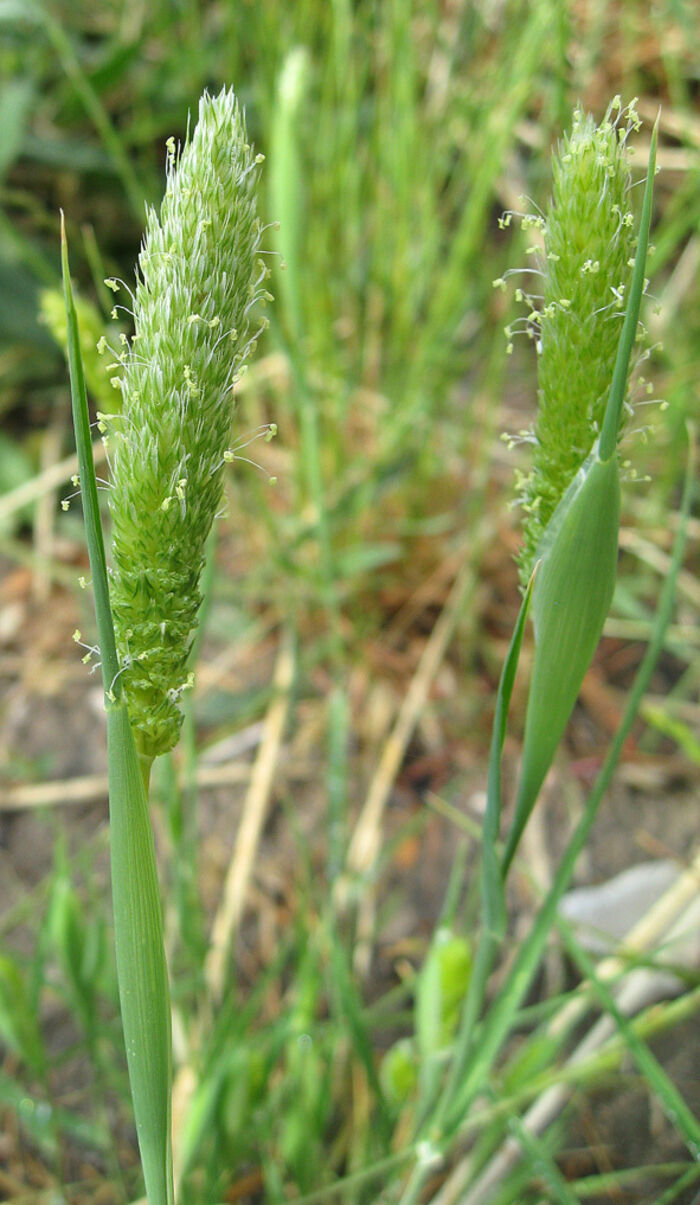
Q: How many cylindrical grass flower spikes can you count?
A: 2